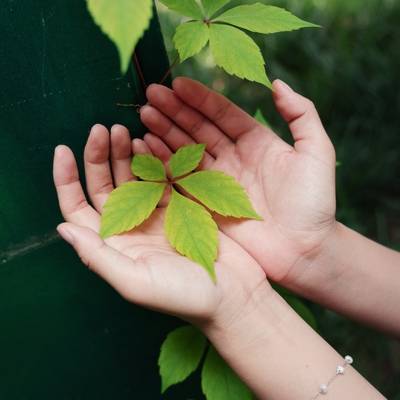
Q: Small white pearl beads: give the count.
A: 3